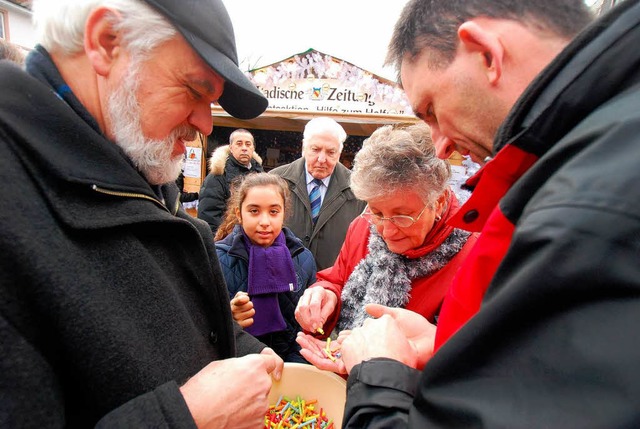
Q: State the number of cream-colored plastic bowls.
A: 1